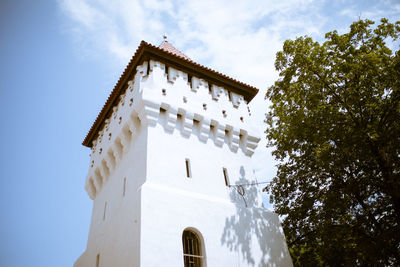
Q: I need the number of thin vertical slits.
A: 5